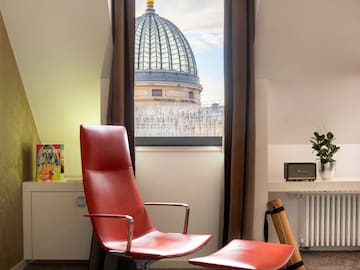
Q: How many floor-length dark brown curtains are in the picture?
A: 2